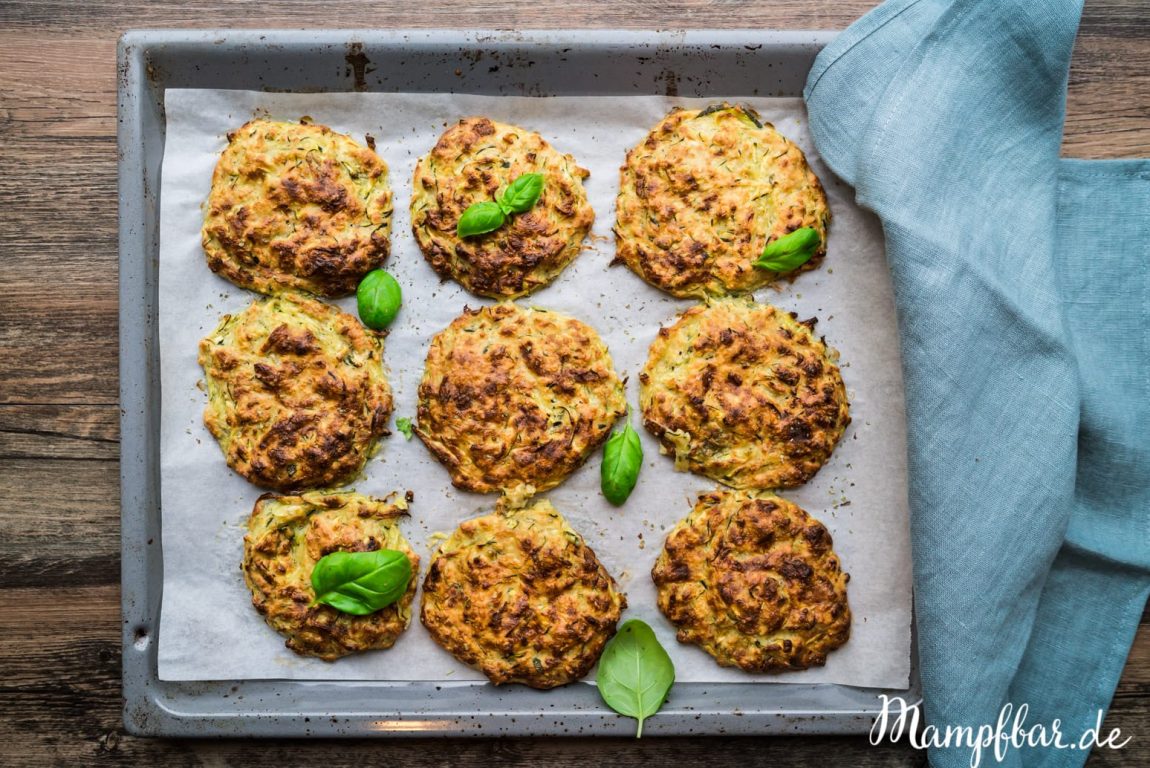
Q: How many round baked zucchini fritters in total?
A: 9